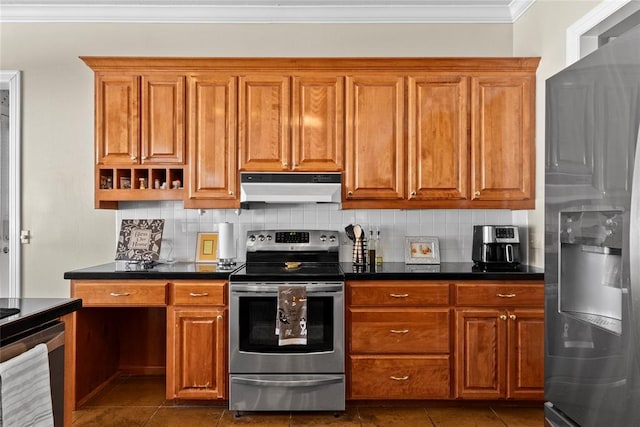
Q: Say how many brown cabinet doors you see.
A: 11